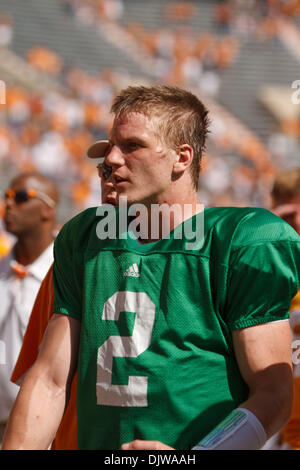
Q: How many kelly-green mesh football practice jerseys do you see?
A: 1